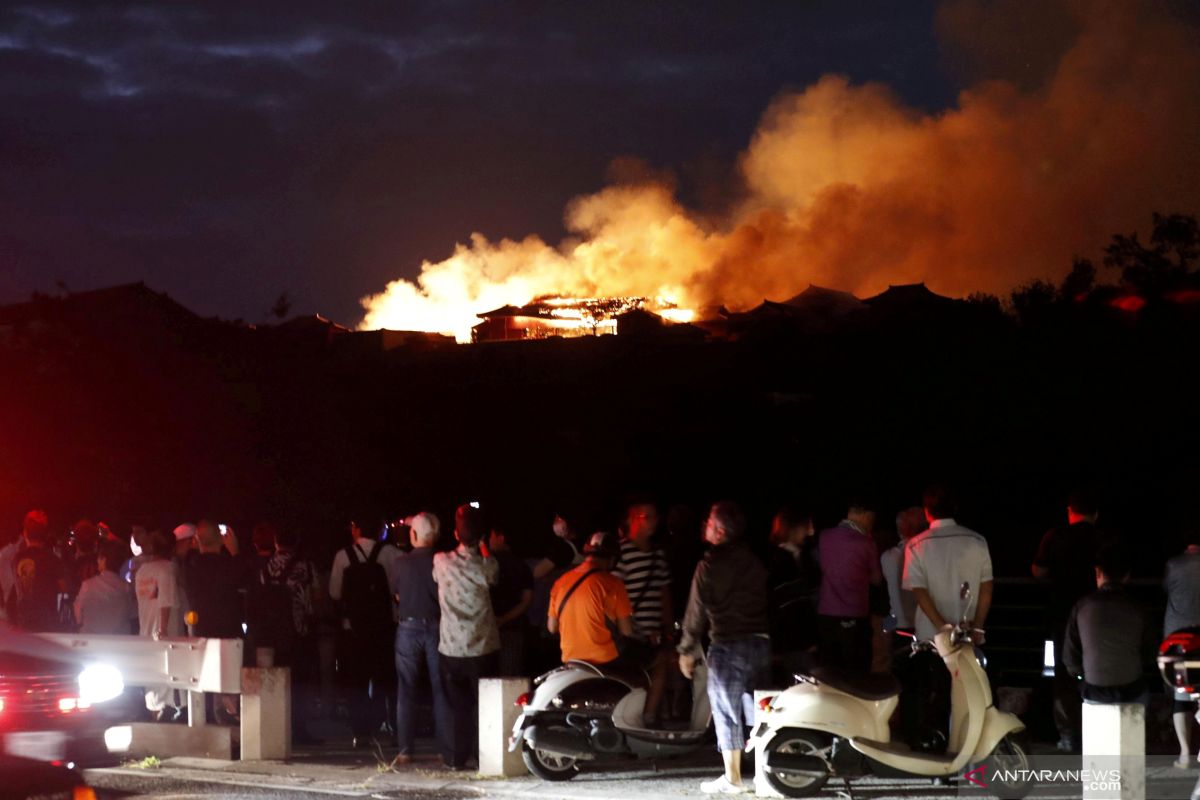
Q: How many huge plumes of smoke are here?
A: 1